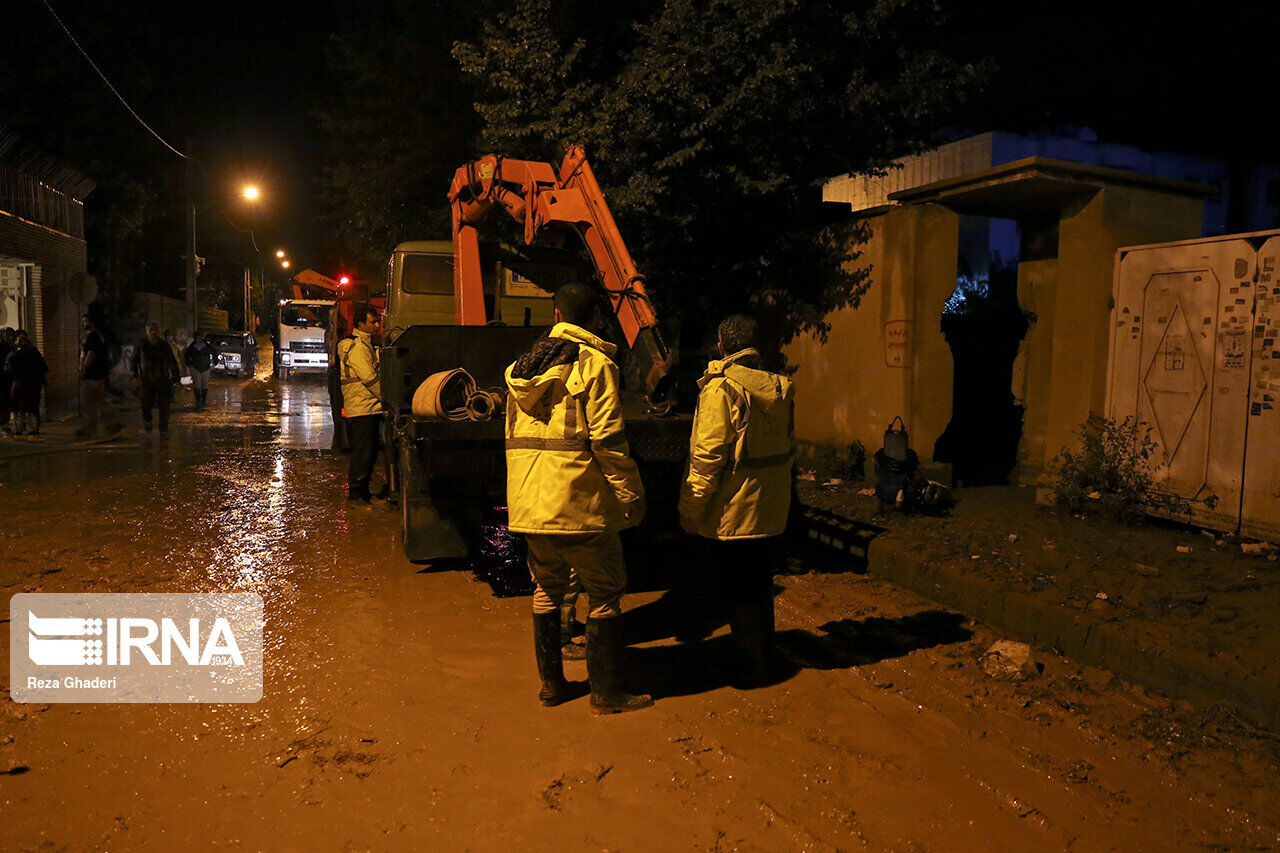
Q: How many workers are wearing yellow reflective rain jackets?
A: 3